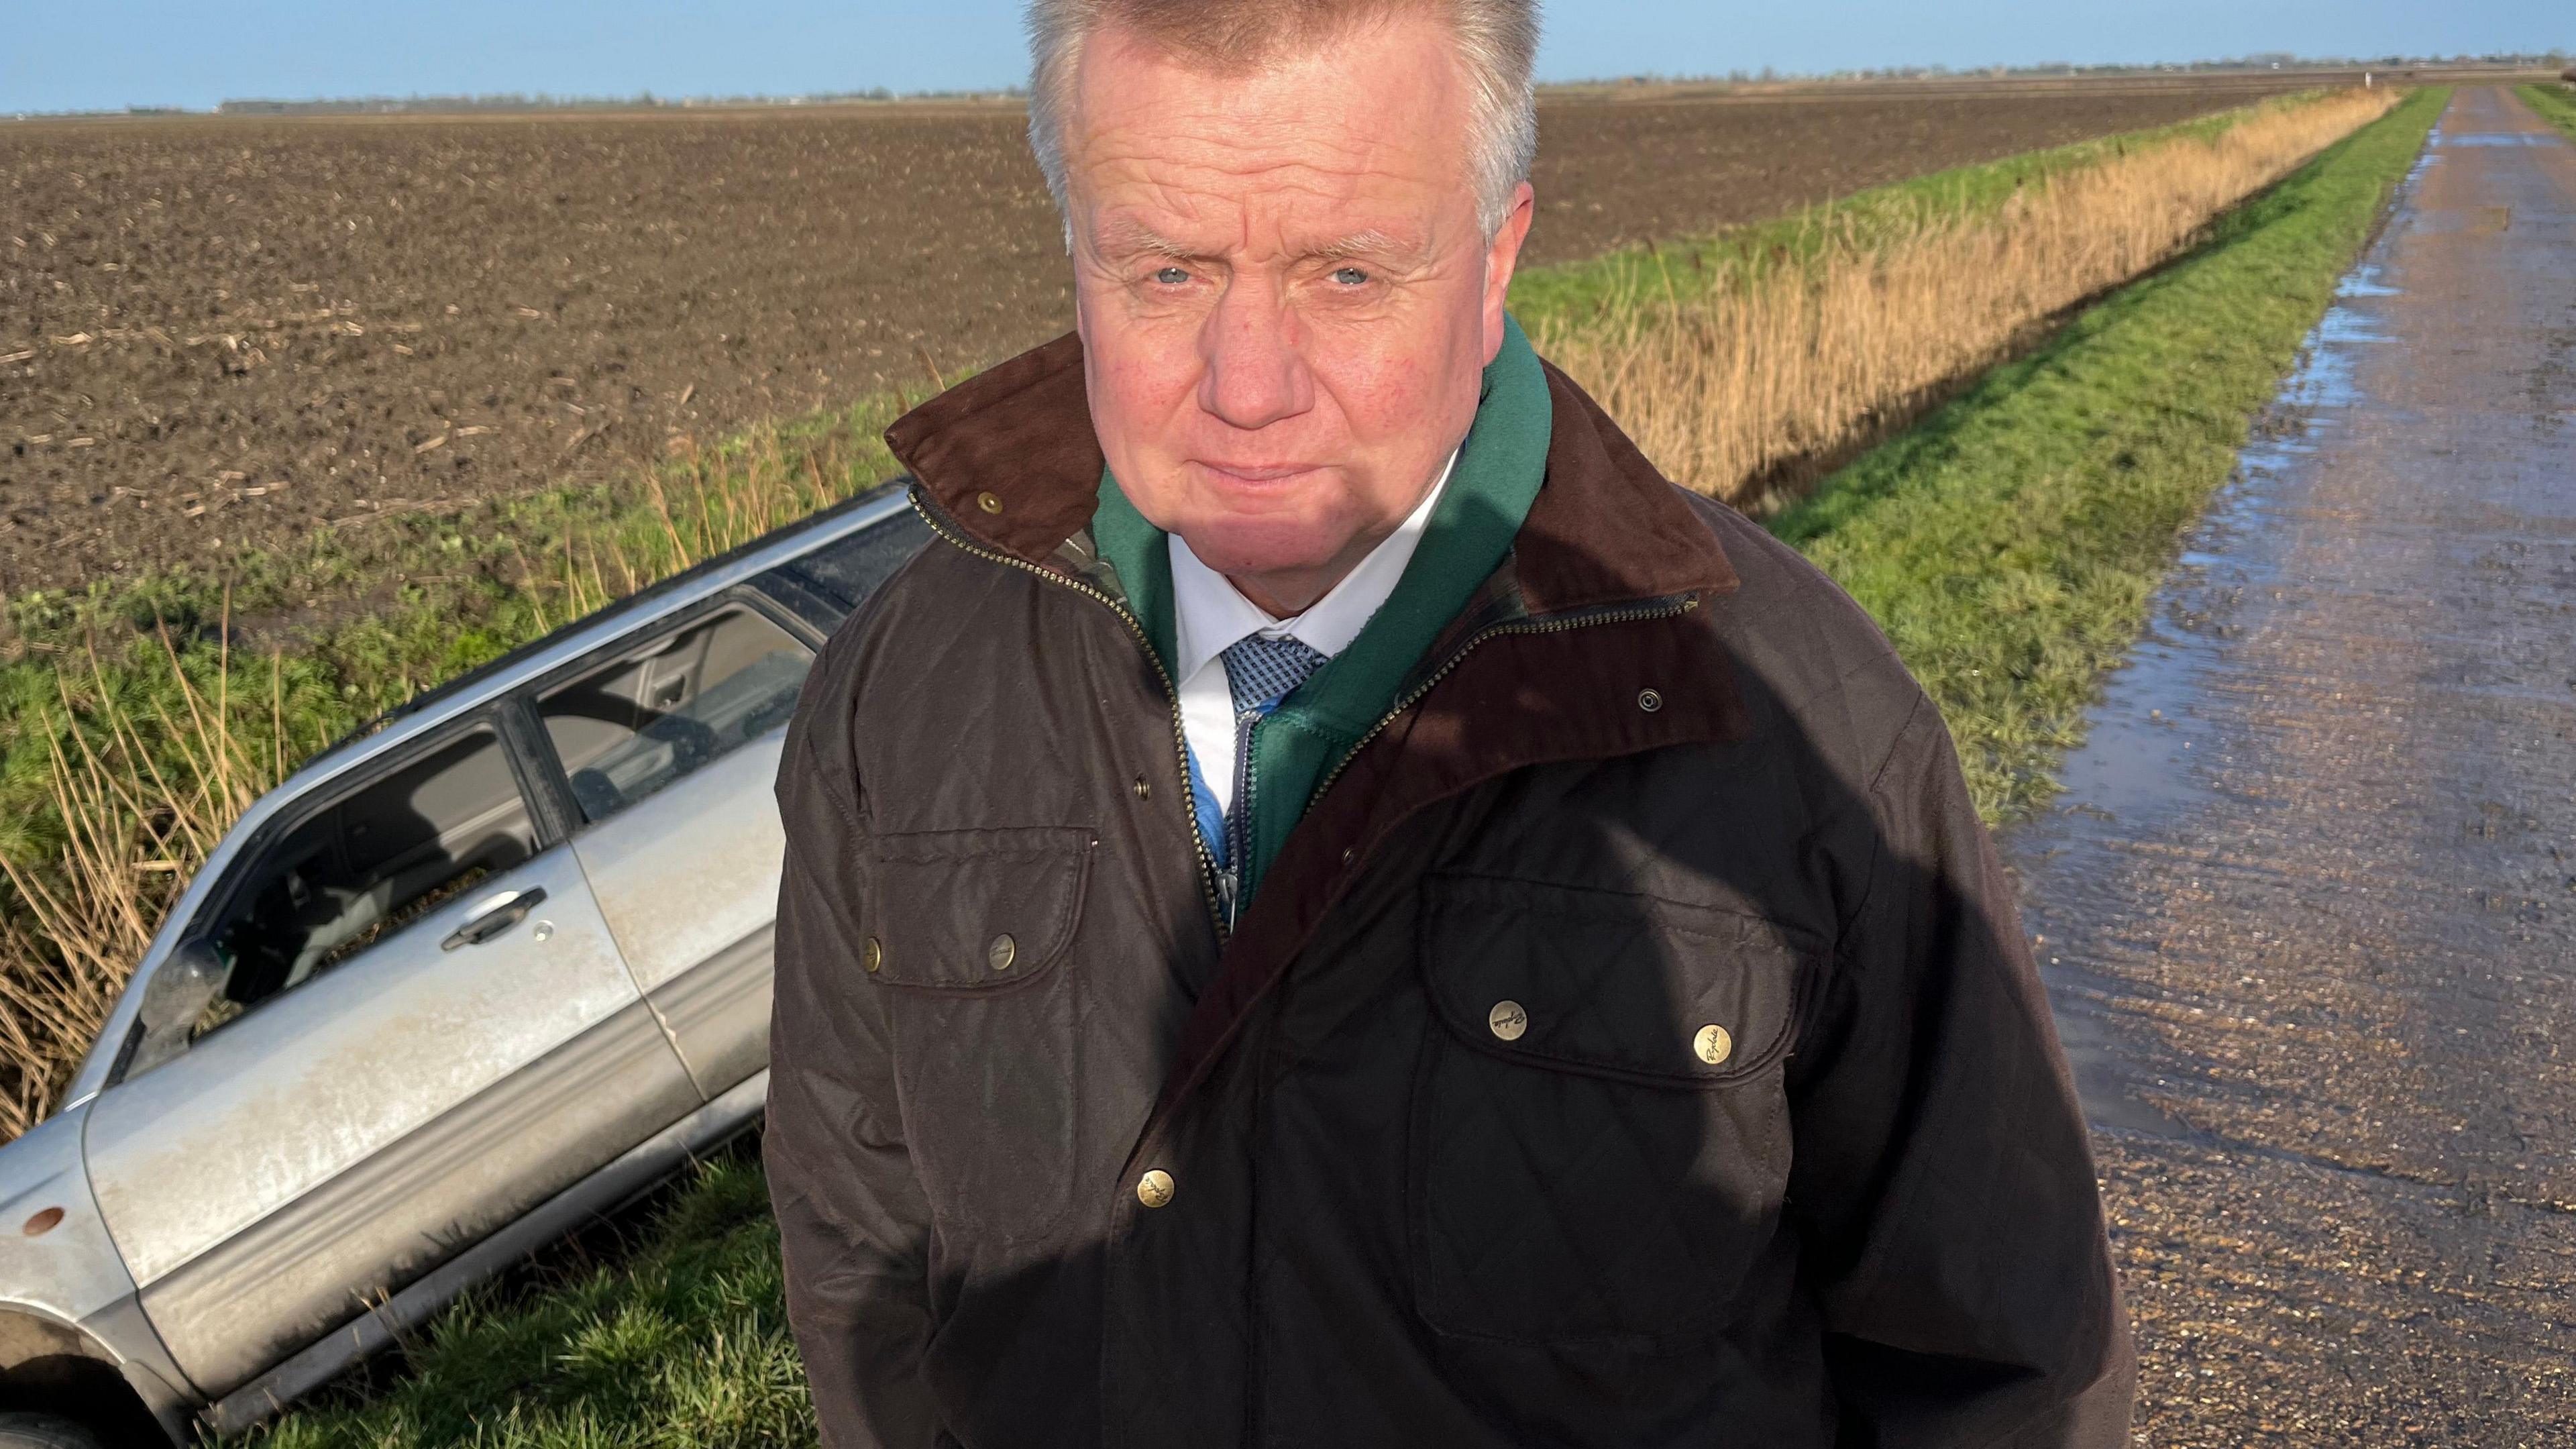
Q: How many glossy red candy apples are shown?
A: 0